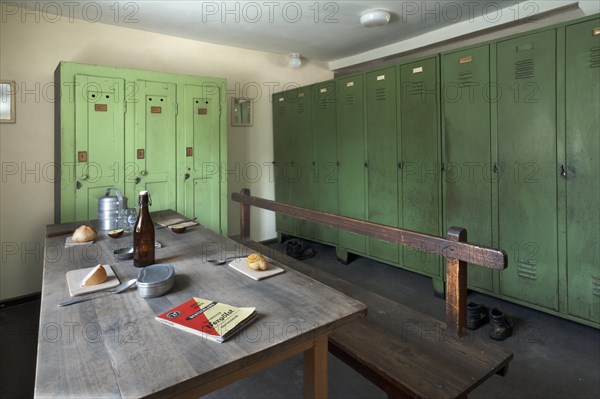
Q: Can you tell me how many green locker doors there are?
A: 12